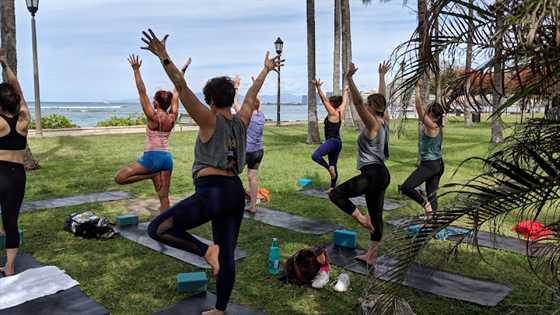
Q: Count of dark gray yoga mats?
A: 8